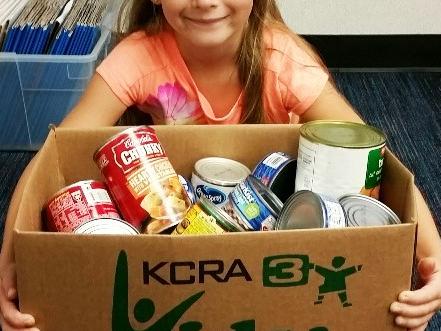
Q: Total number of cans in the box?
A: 11